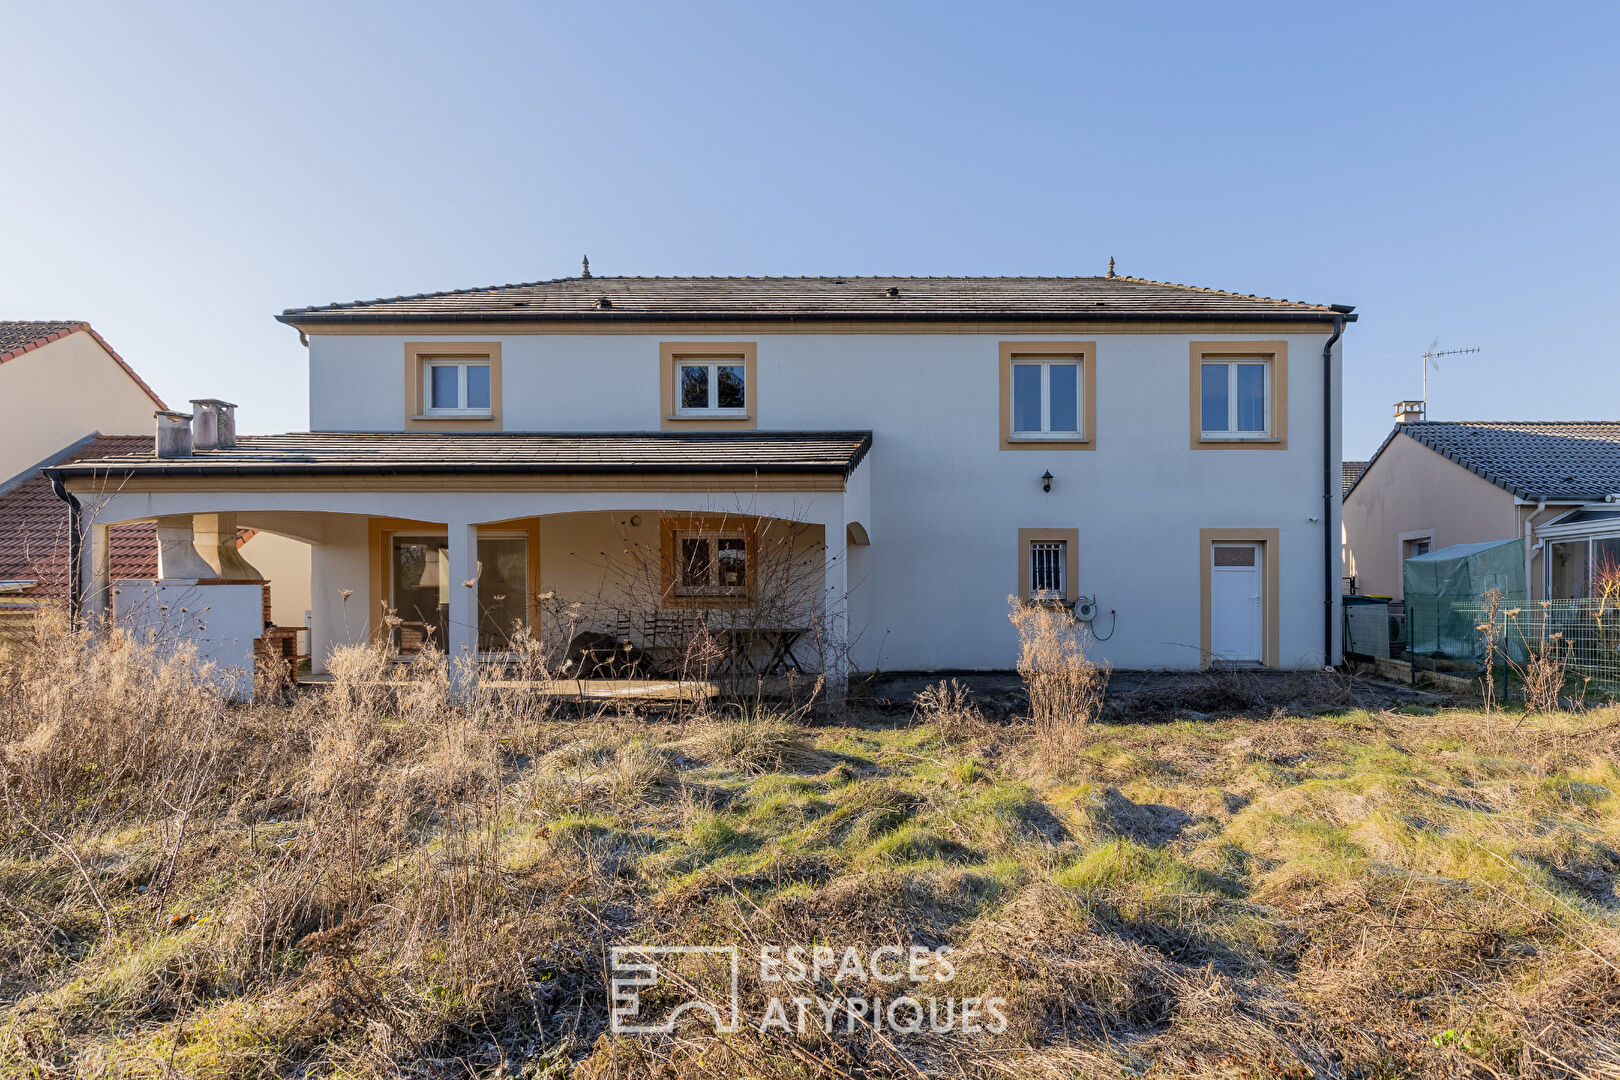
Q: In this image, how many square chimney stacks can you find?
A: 3